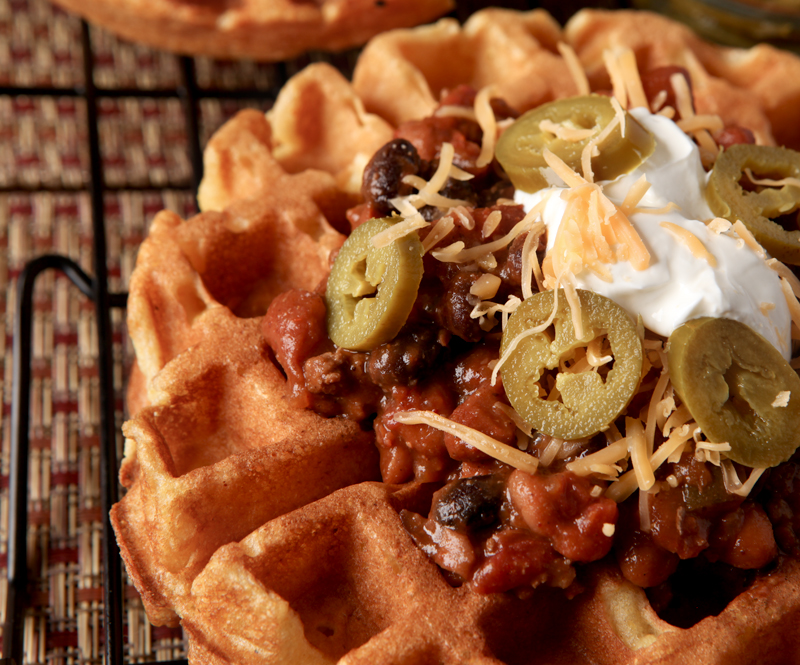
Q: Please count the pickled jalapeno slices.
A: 5